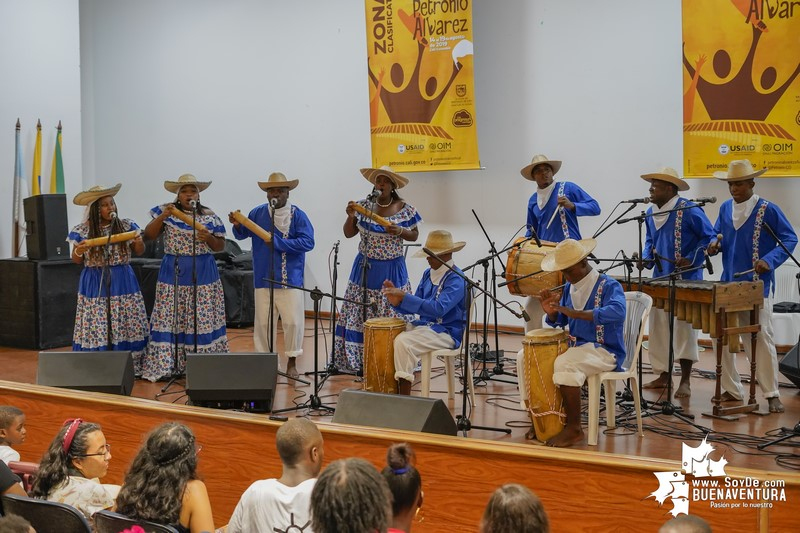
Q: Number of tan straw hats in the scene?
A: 9